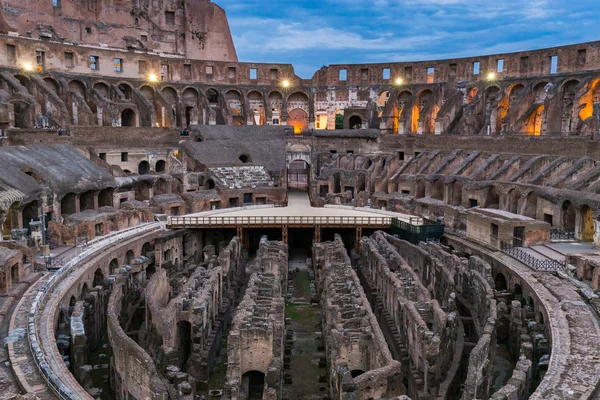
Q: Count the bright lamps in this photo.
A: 5